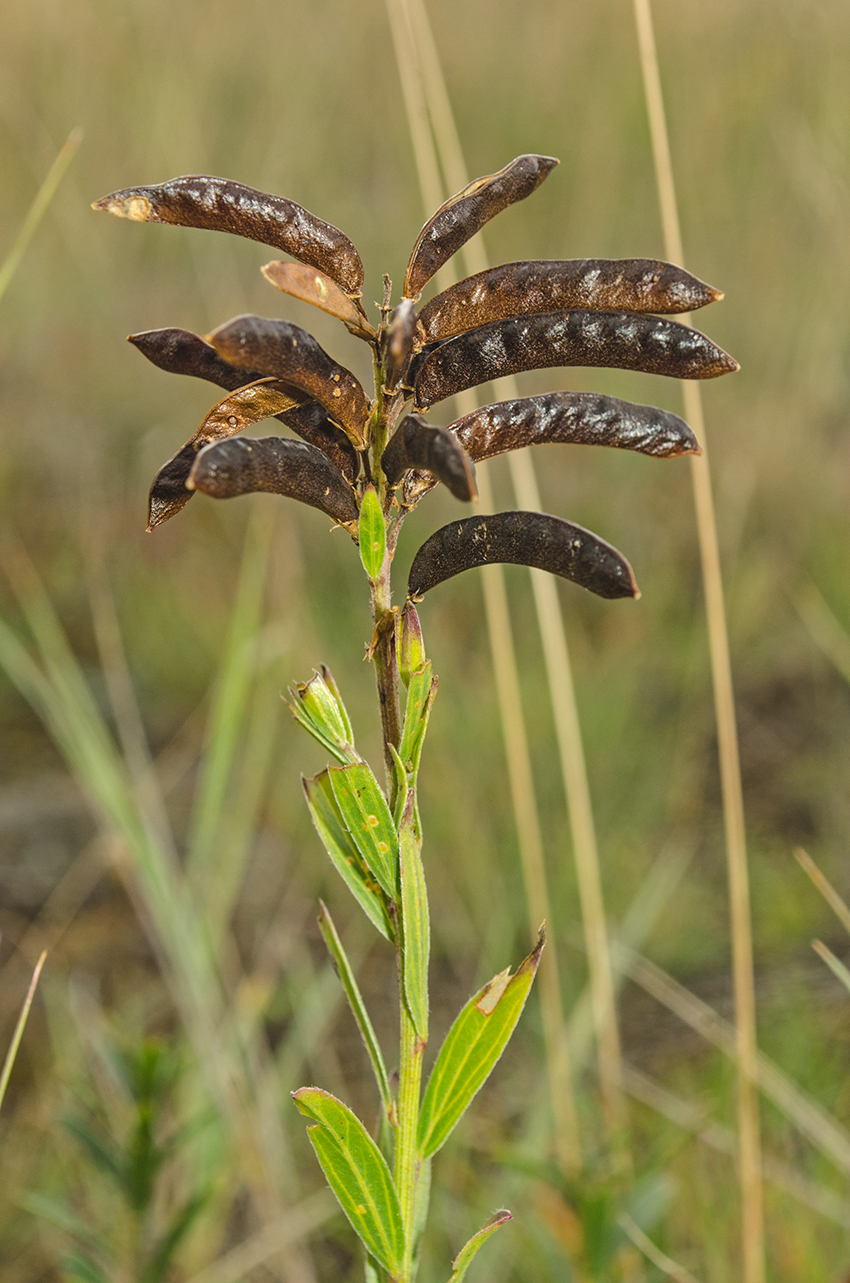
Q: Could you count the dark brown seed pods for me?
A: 12